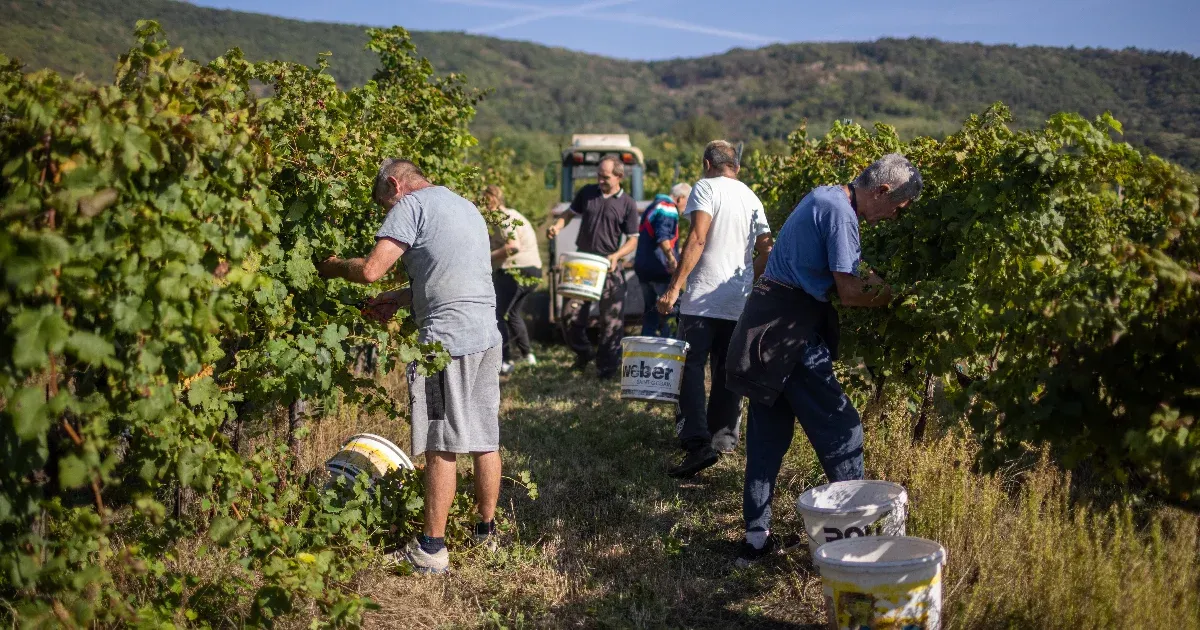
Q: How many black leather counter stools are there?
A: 0